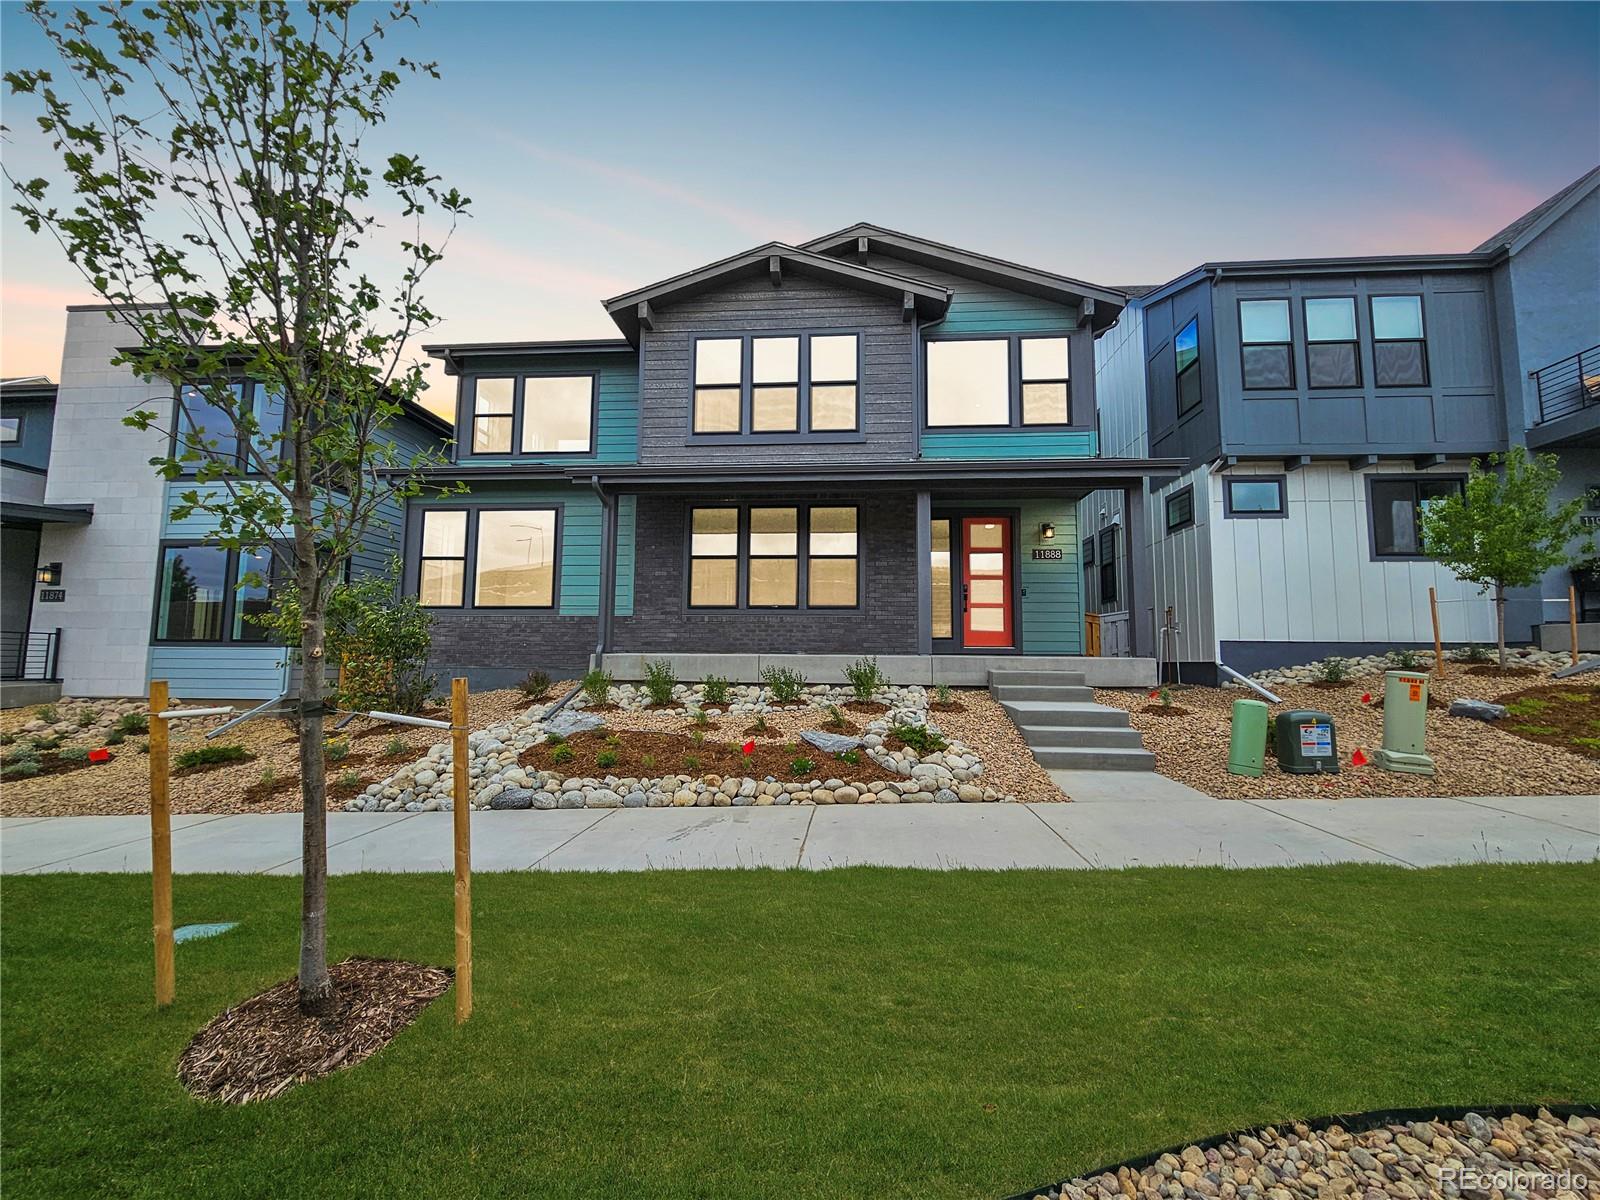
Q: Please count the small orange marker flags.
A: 5